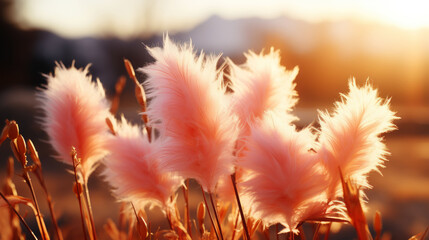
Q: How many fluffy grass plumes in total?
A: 6